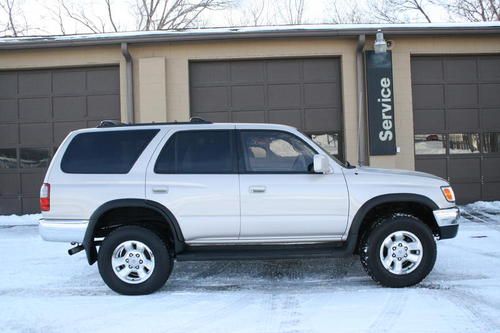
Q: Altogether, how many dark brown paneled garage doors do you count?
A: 3